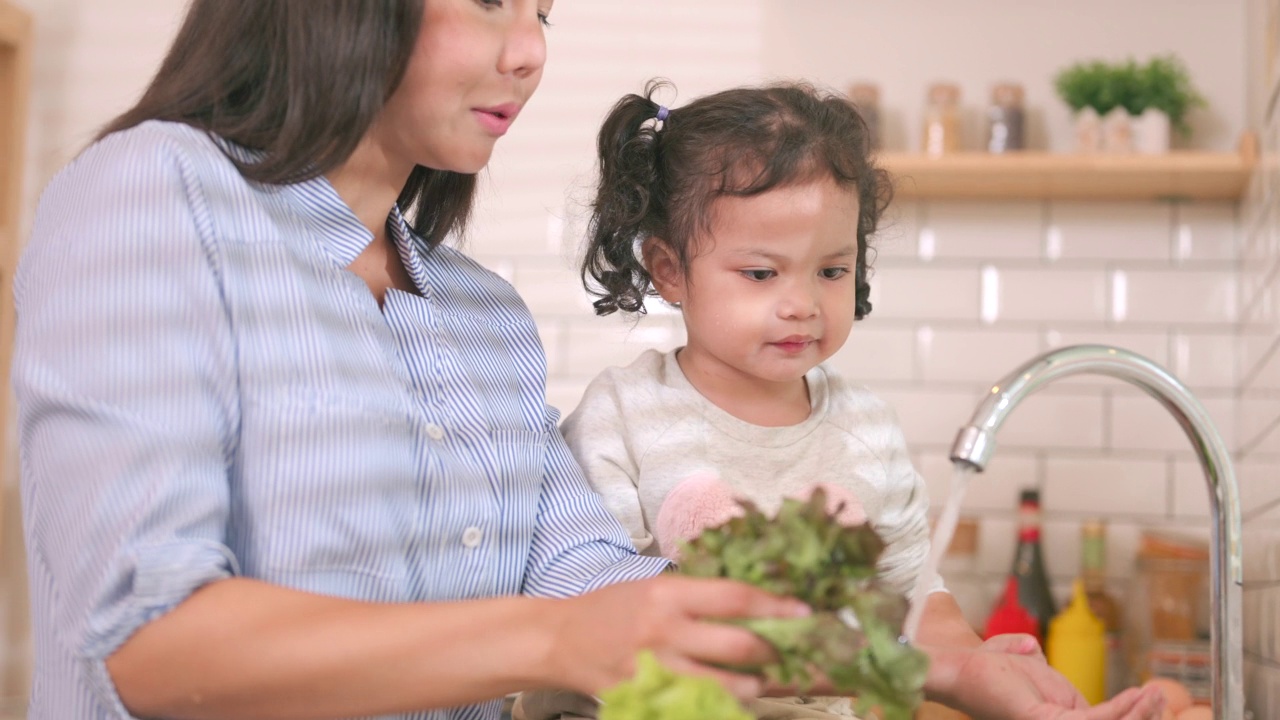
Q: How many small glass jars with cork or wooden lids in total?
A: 3